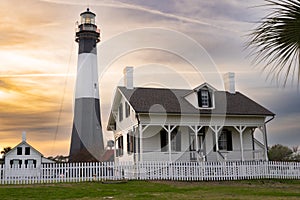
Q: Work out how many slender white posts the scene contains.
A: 6